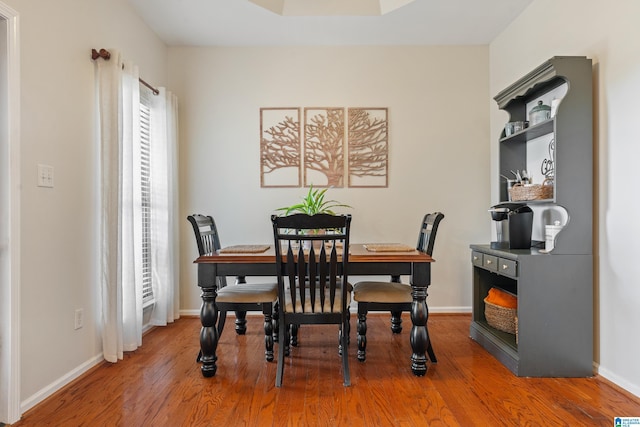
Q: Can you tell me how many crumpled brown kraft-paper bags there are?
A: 0